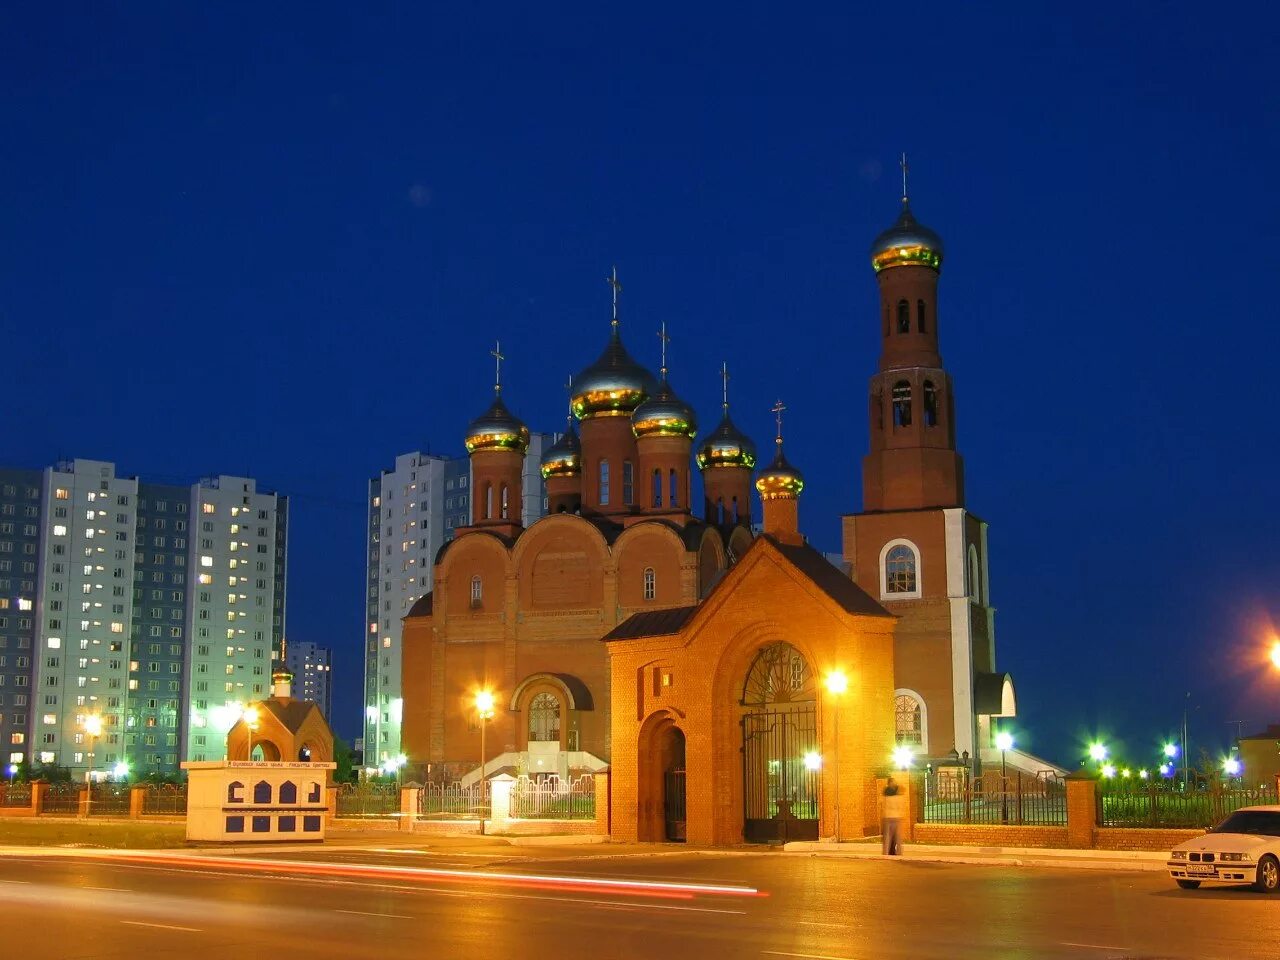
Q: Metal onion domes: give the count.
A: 8